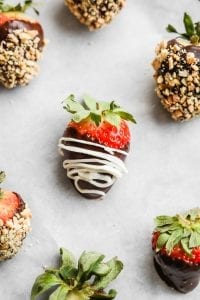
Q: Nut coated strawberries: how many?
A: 4